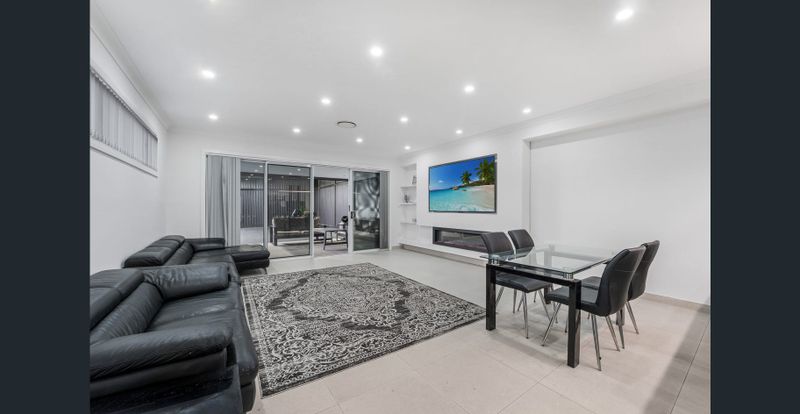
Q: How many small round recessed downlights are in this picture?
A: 12